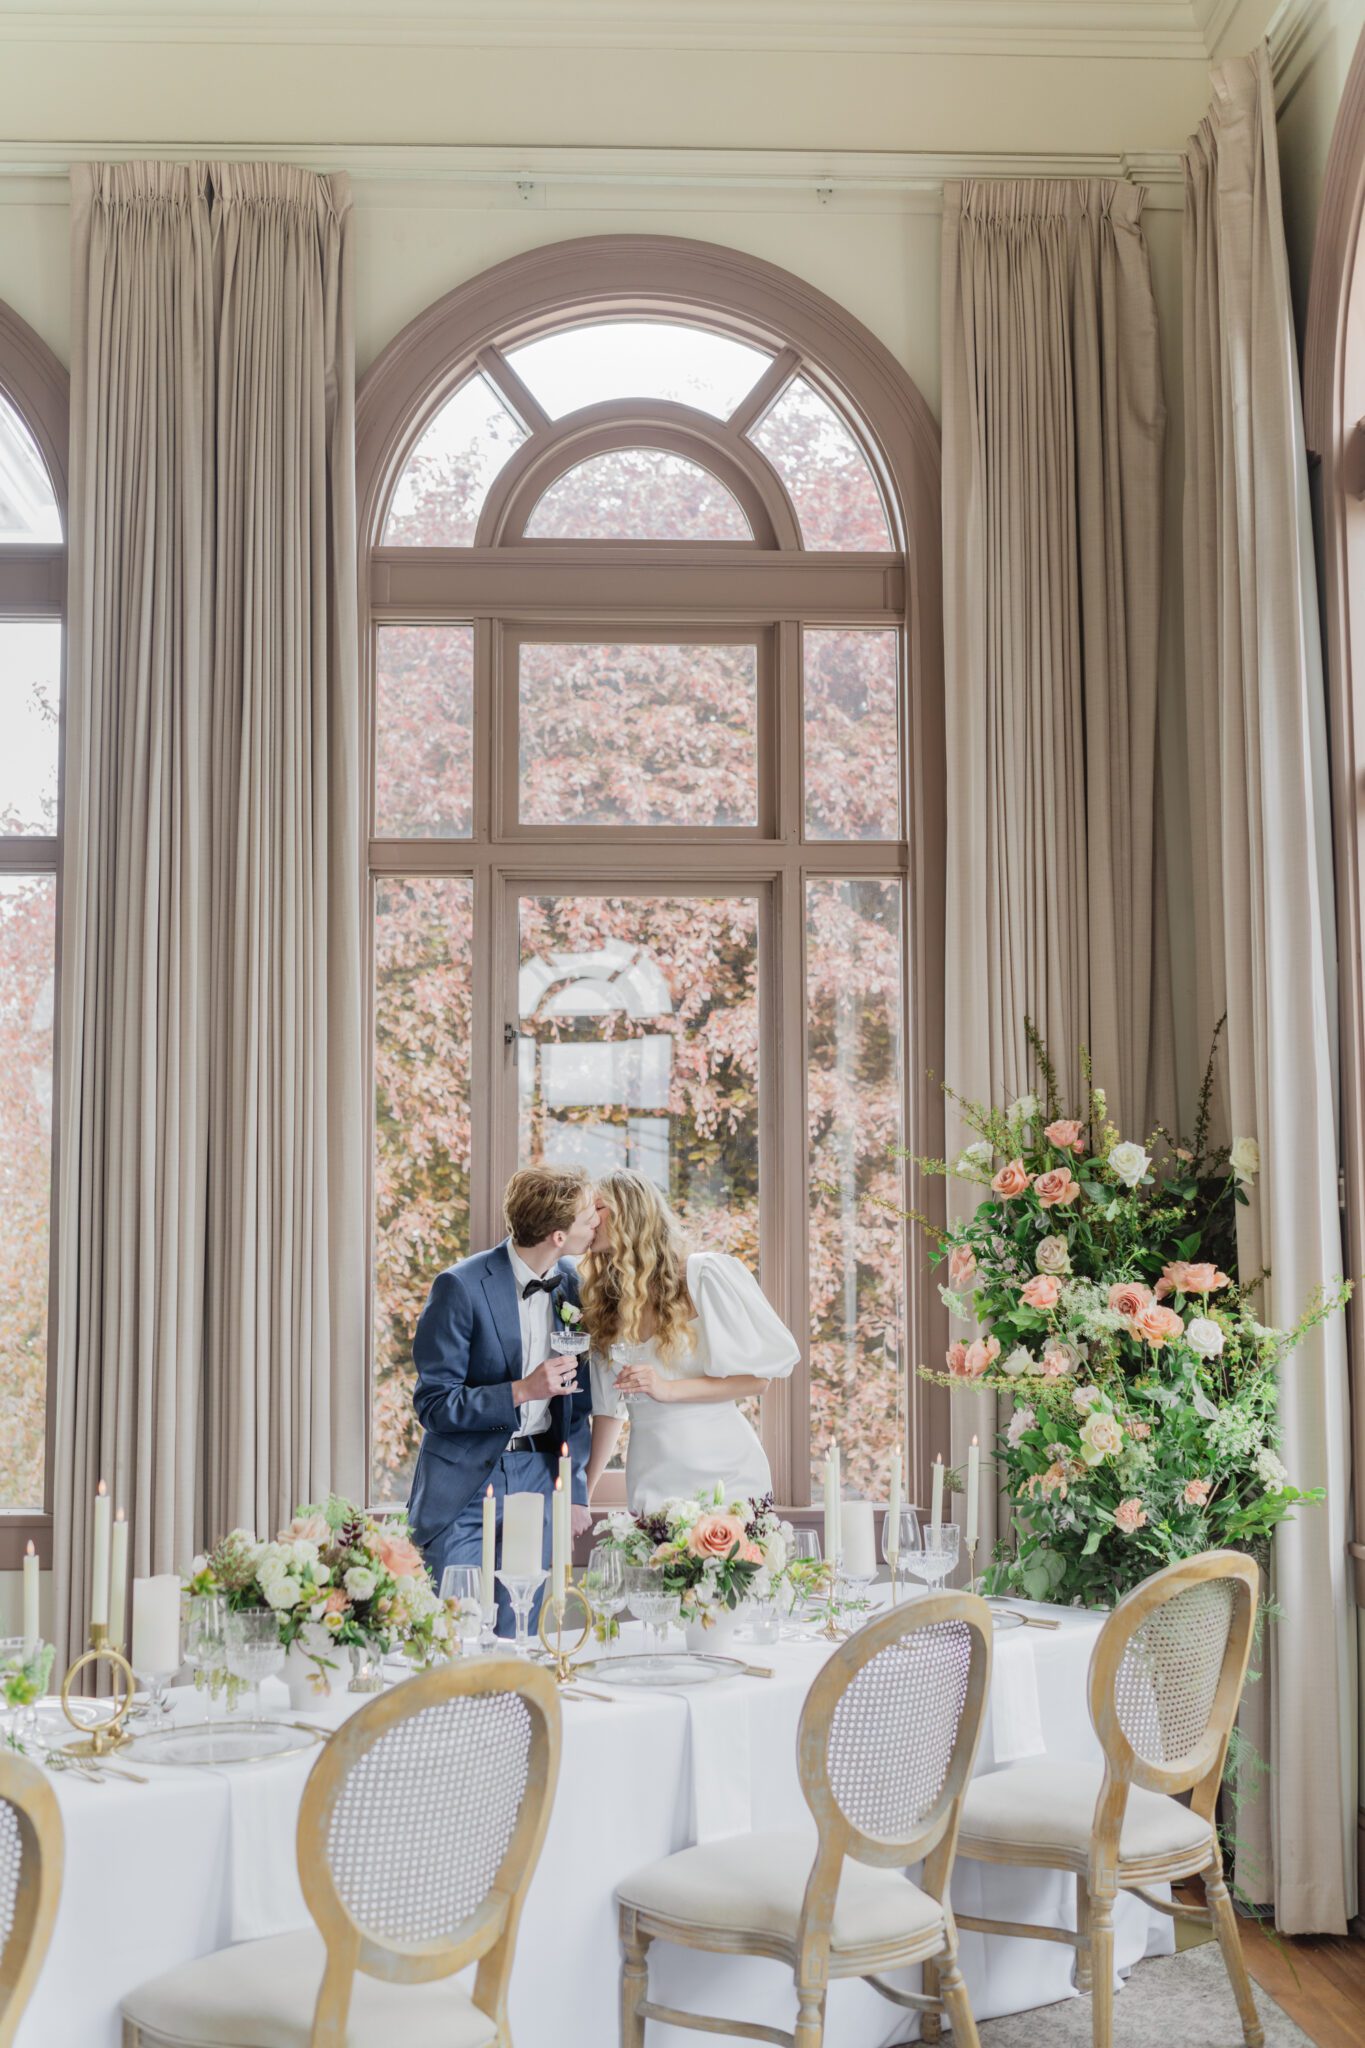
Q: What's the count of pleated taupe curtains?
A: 4